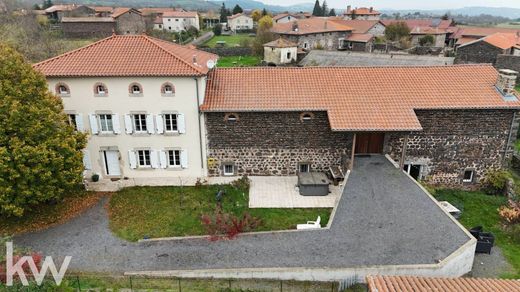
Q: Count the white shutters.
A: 12